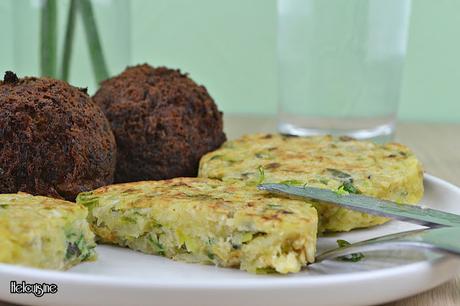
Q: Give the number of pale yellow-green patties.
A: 3